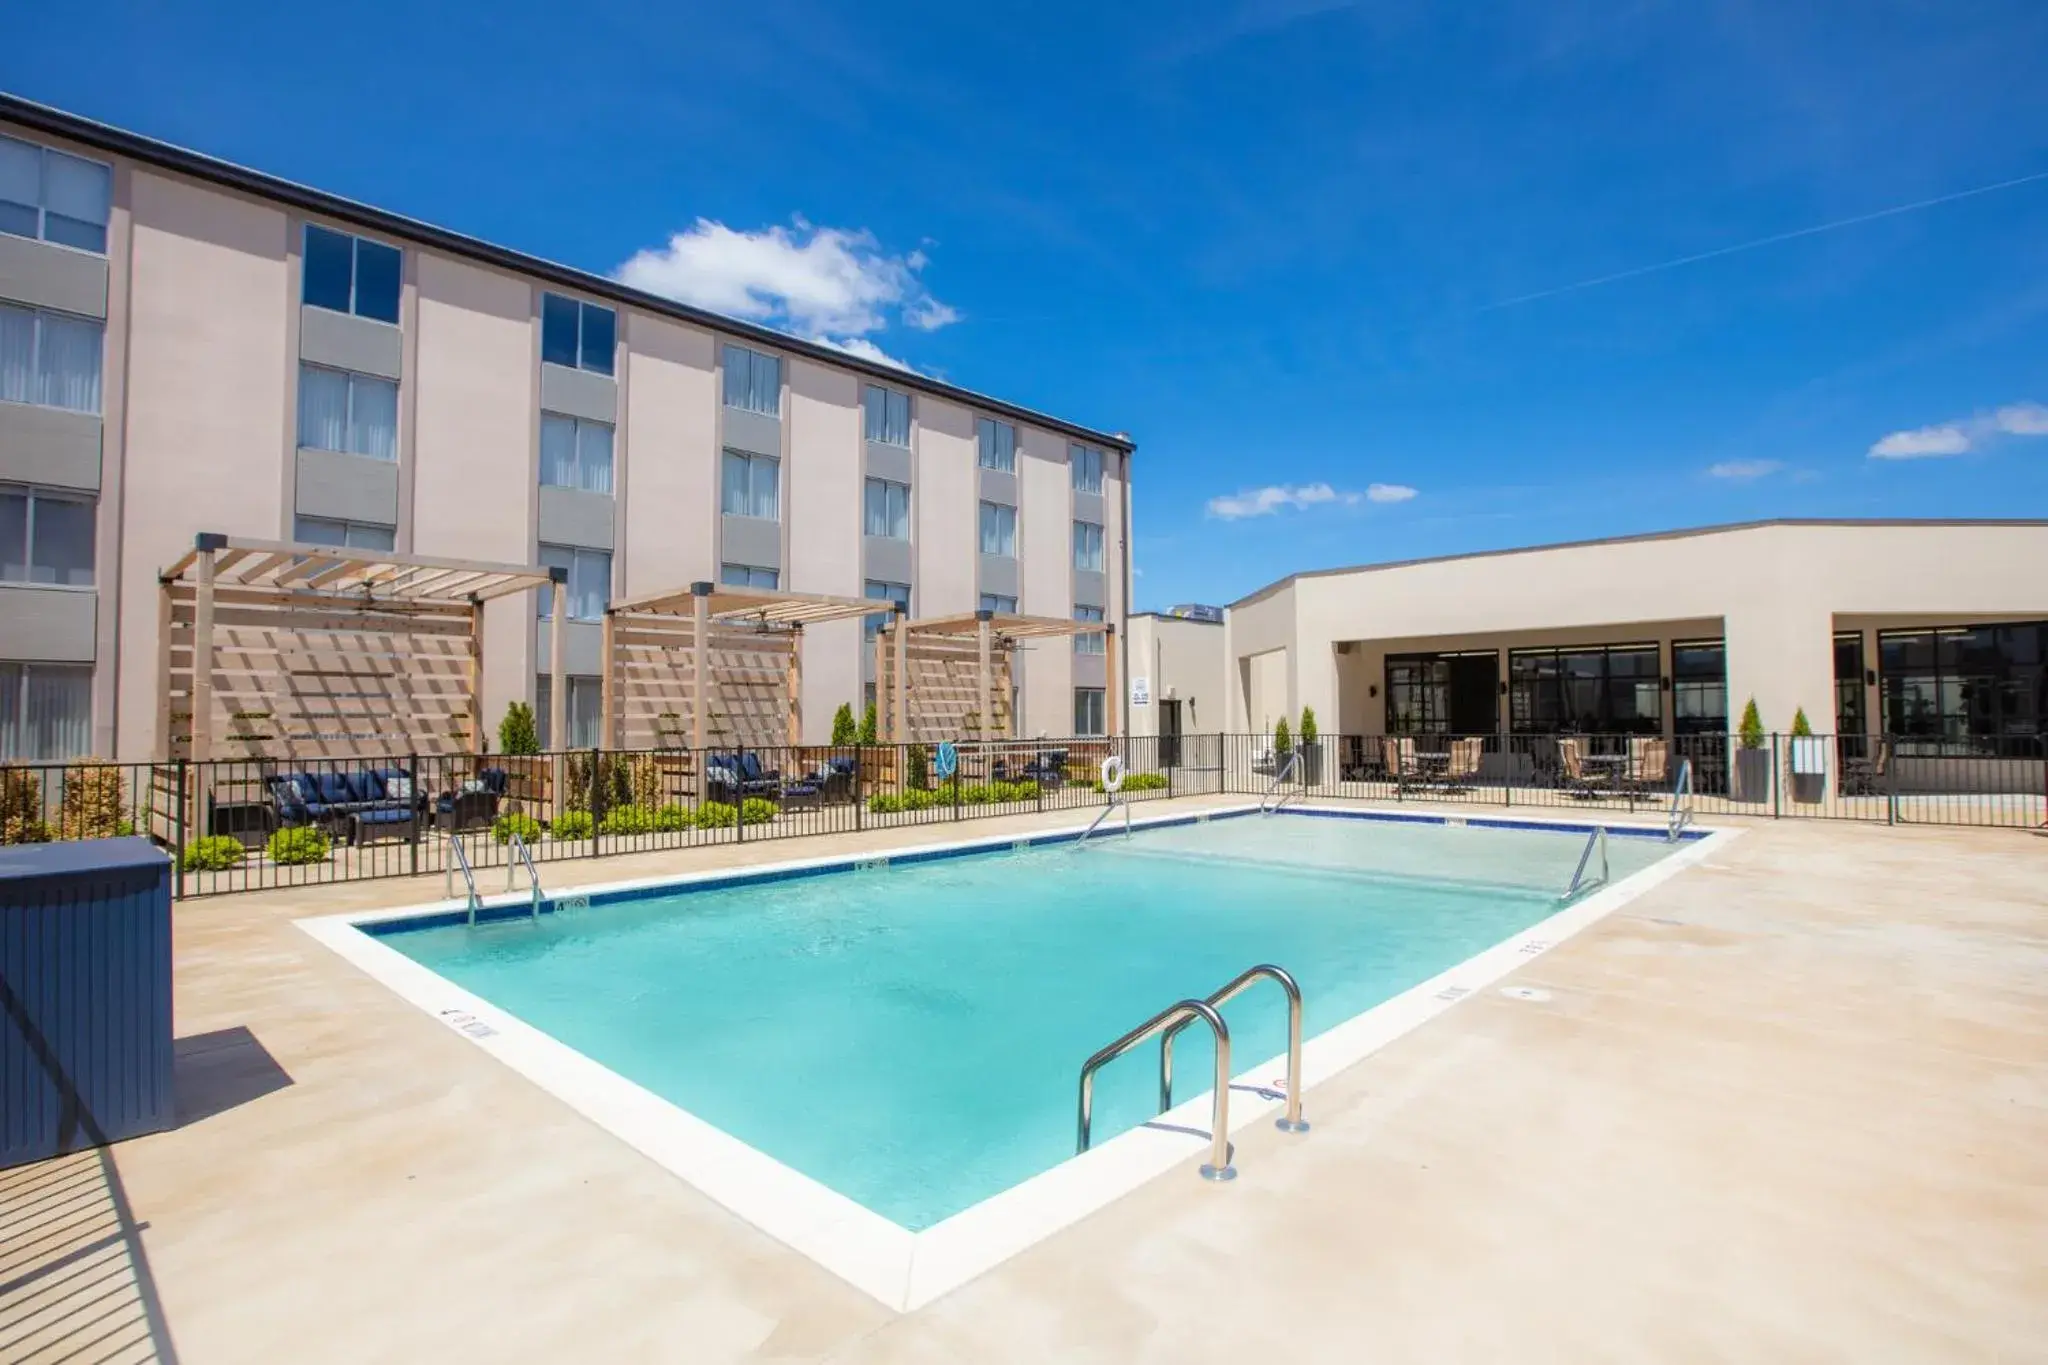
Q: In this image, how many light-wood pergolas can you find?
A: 3